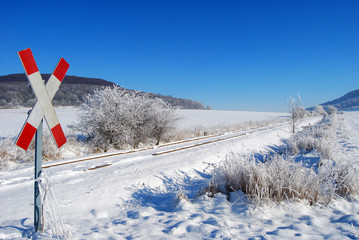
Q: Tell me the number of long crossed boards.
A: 2